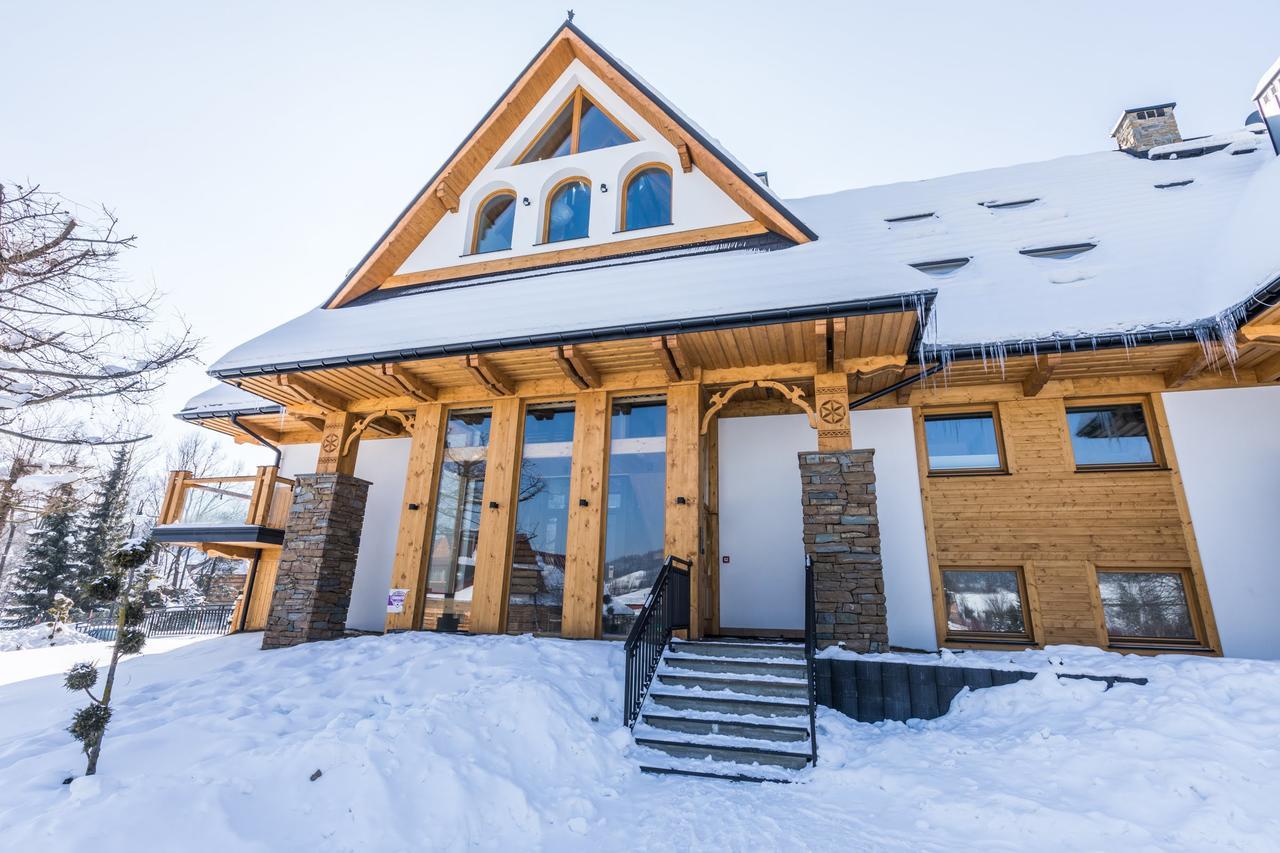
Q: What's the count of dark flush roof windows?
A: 5